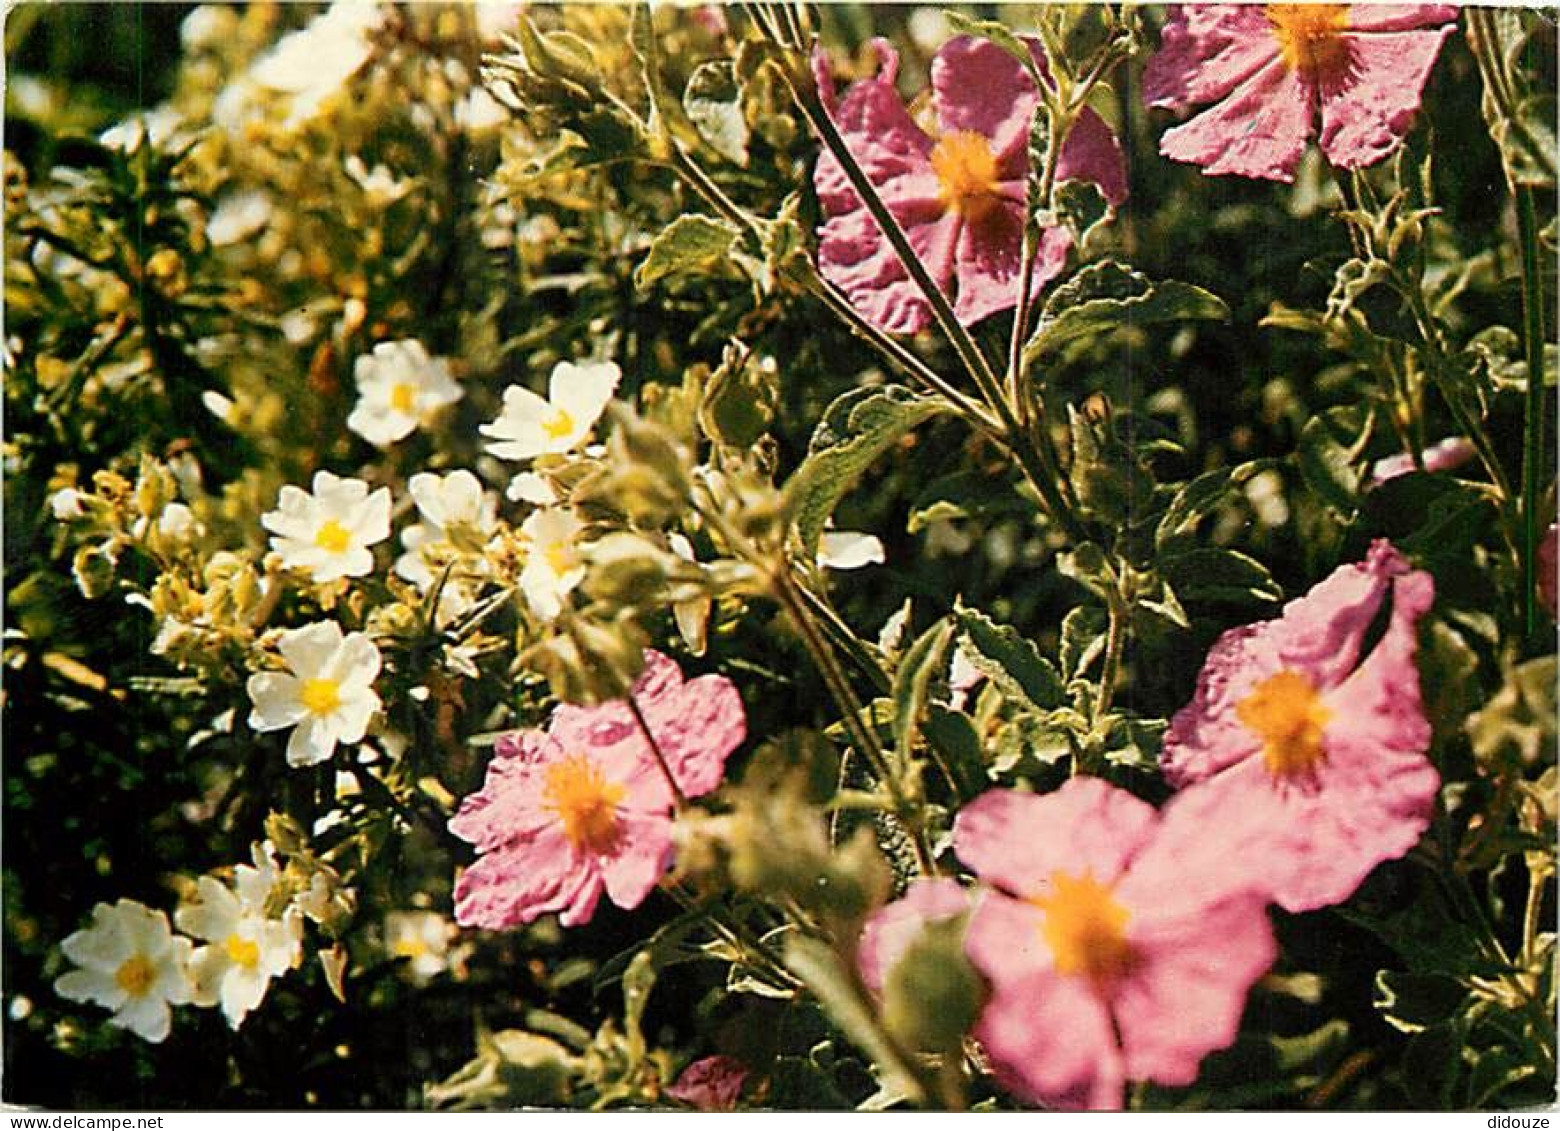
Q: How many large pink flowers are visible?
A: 5